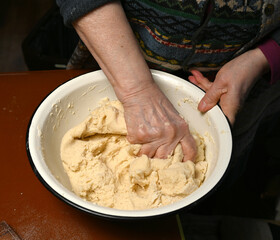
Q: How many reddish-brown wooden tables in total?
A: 1